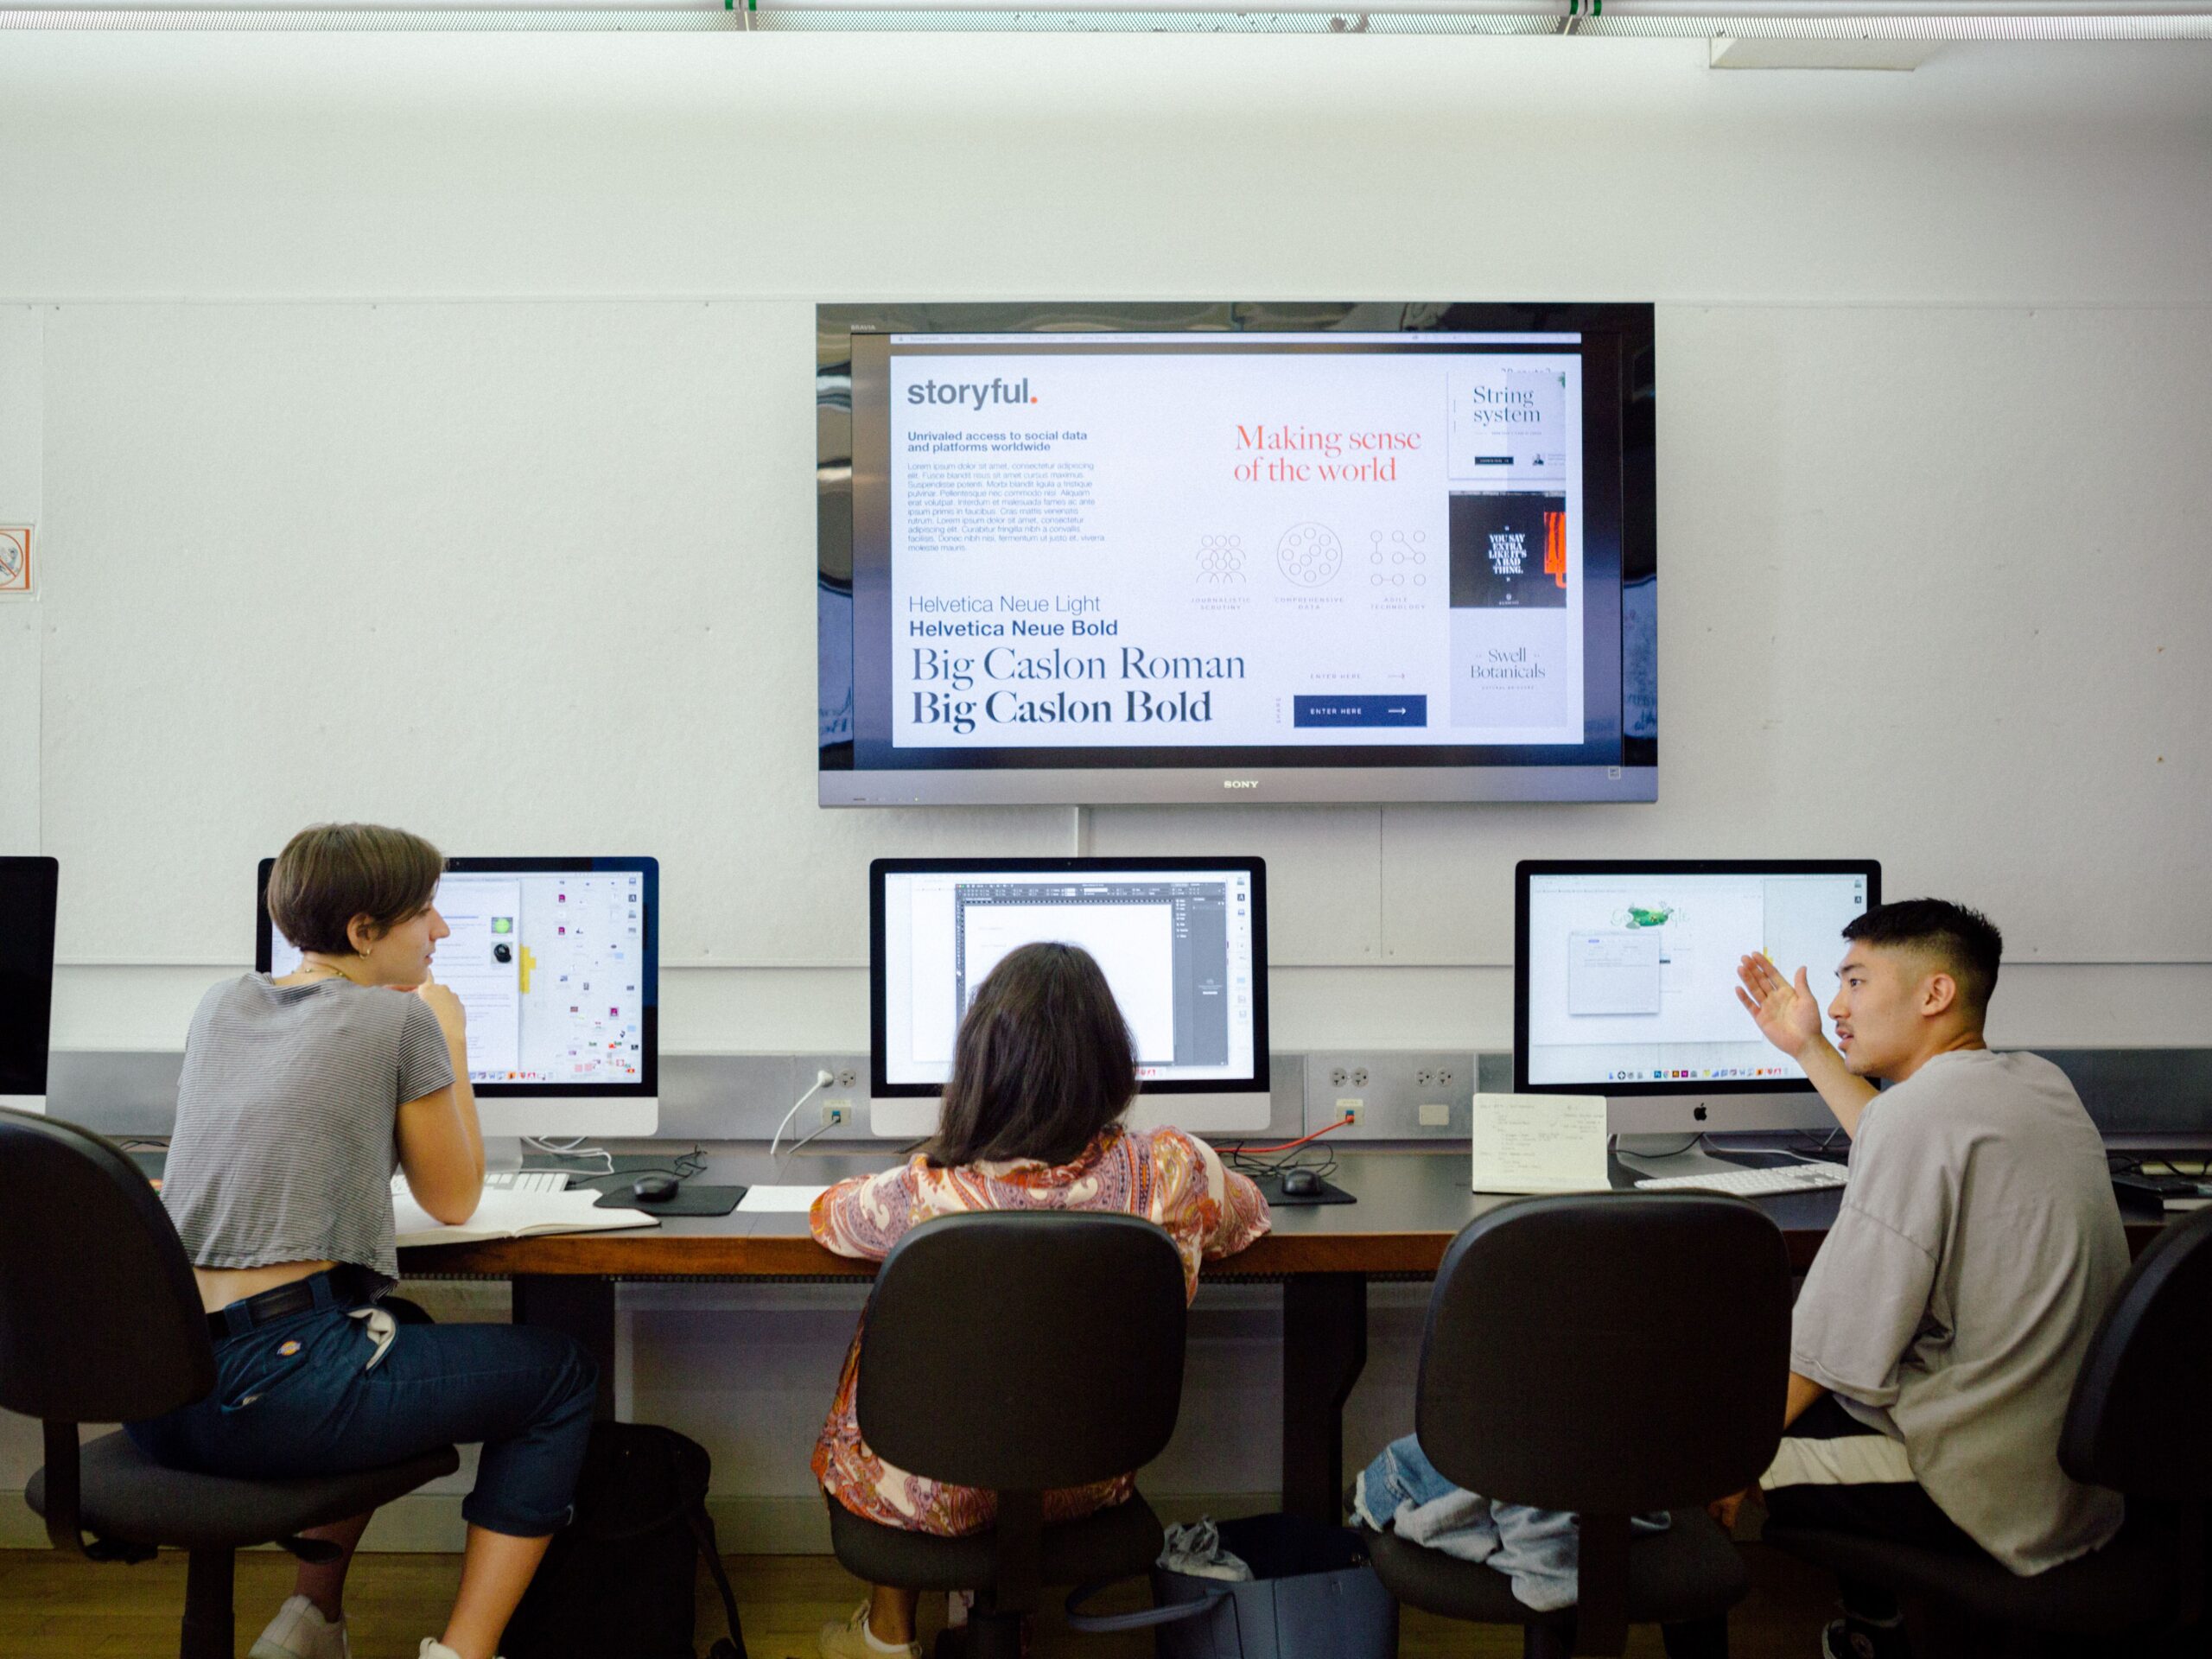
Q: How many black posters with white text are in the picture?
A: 1